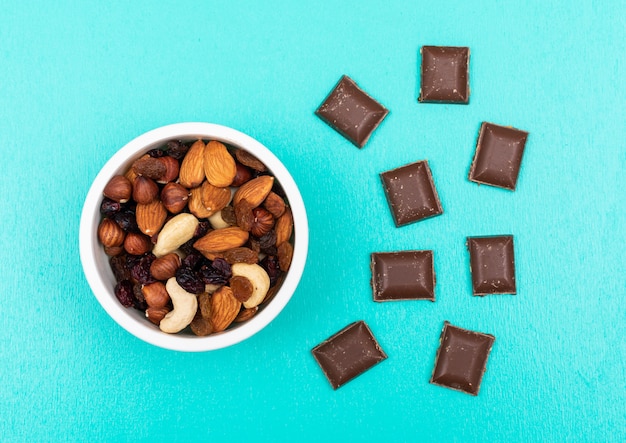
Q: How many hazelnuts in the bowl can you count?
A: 11